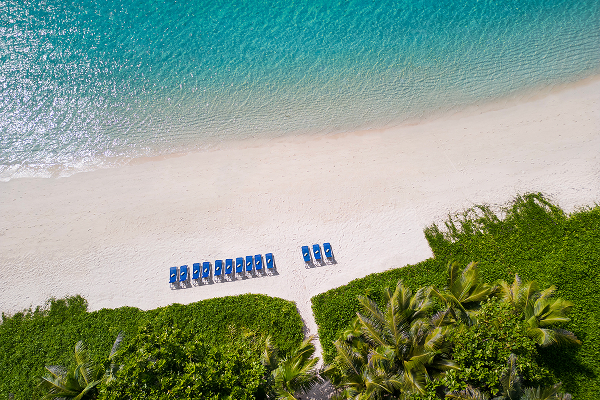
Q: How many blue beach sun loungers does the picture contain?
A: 13